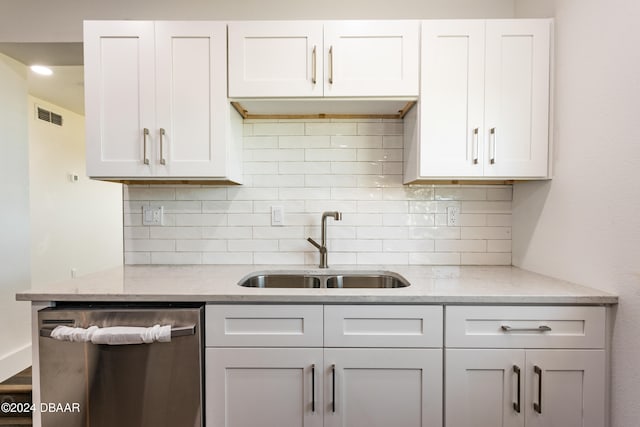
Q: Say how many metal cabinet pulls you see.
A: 11